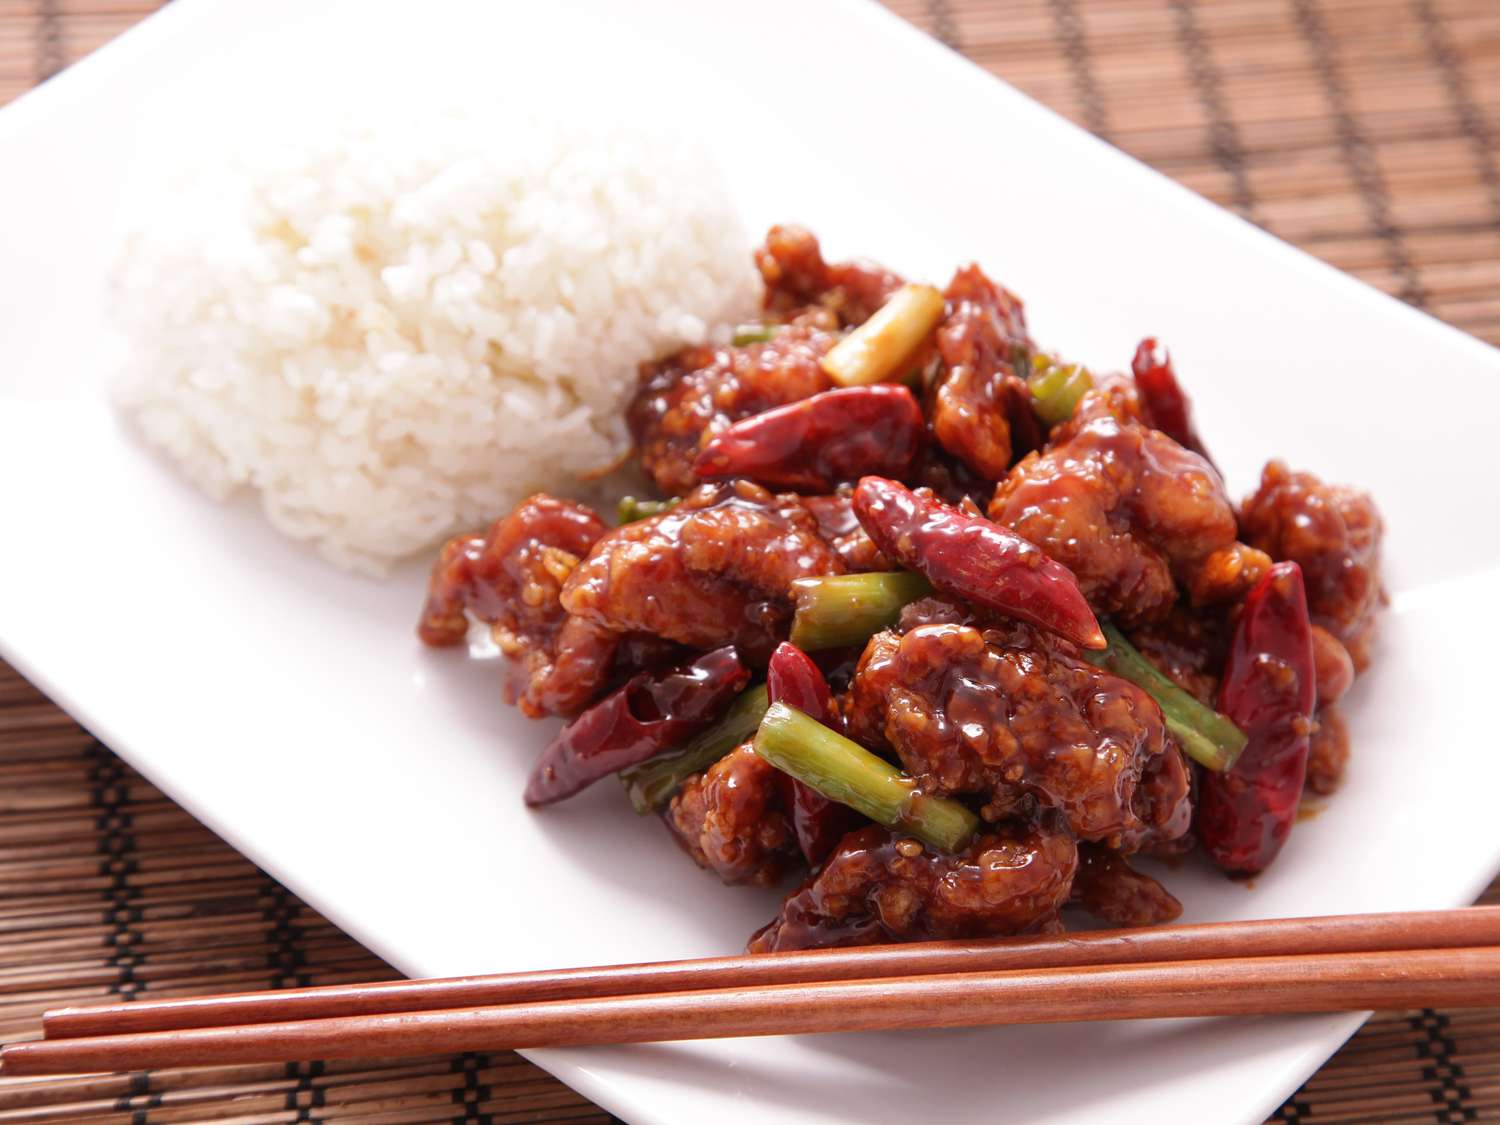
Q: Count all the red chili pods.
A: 6